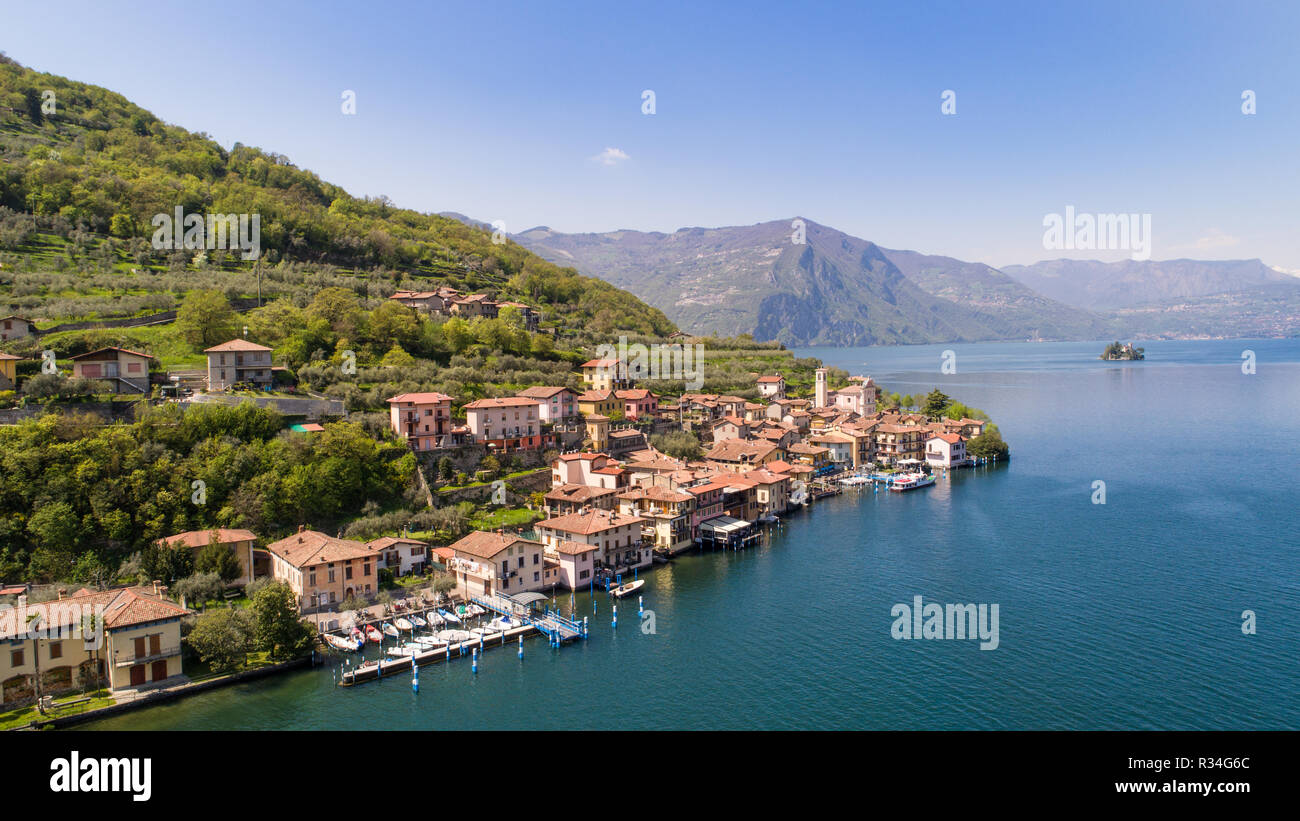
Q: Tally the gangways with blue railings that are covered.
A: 1